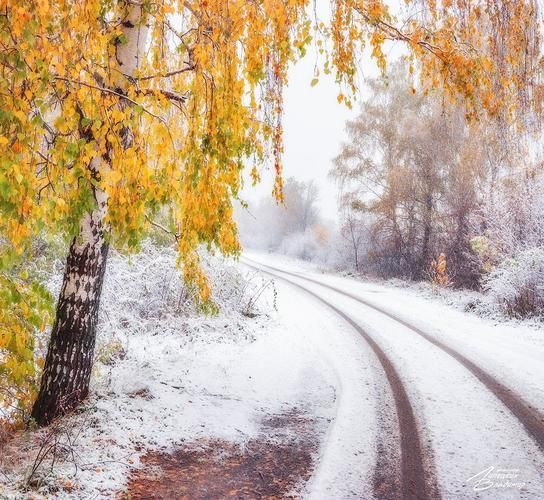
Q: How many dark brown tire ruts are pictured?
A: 2